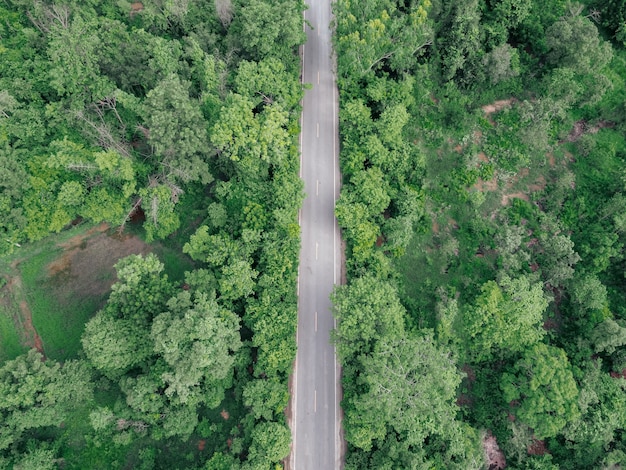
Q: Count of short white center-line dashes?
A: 7